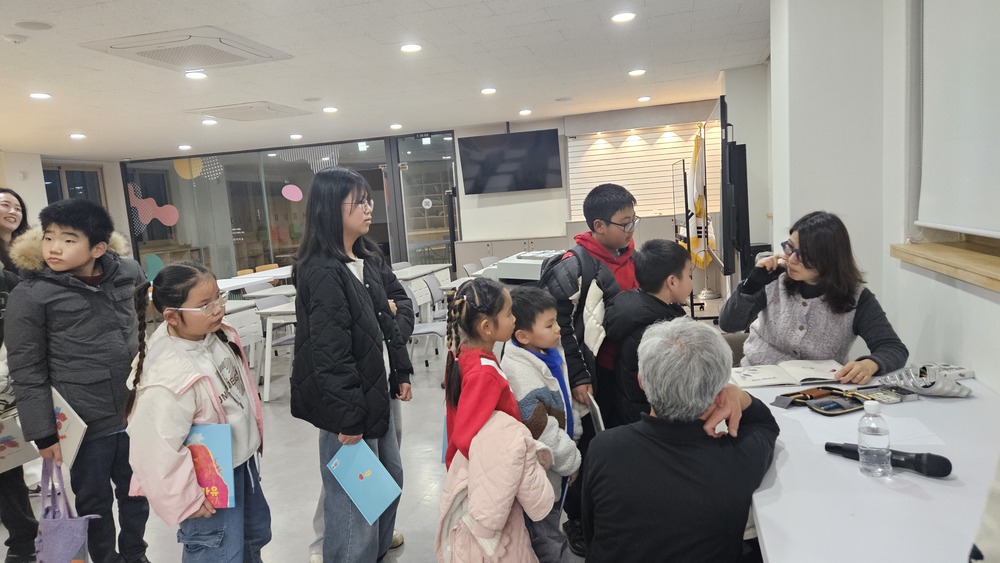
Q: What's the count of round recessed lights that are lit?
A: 14